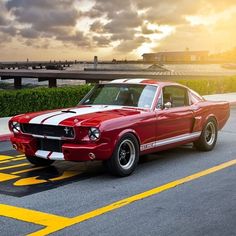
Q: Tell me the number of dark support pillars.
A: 3